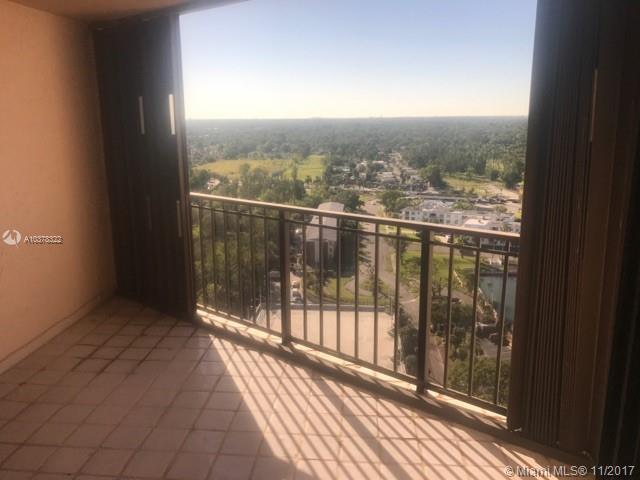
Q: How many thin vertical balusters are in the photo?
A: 15